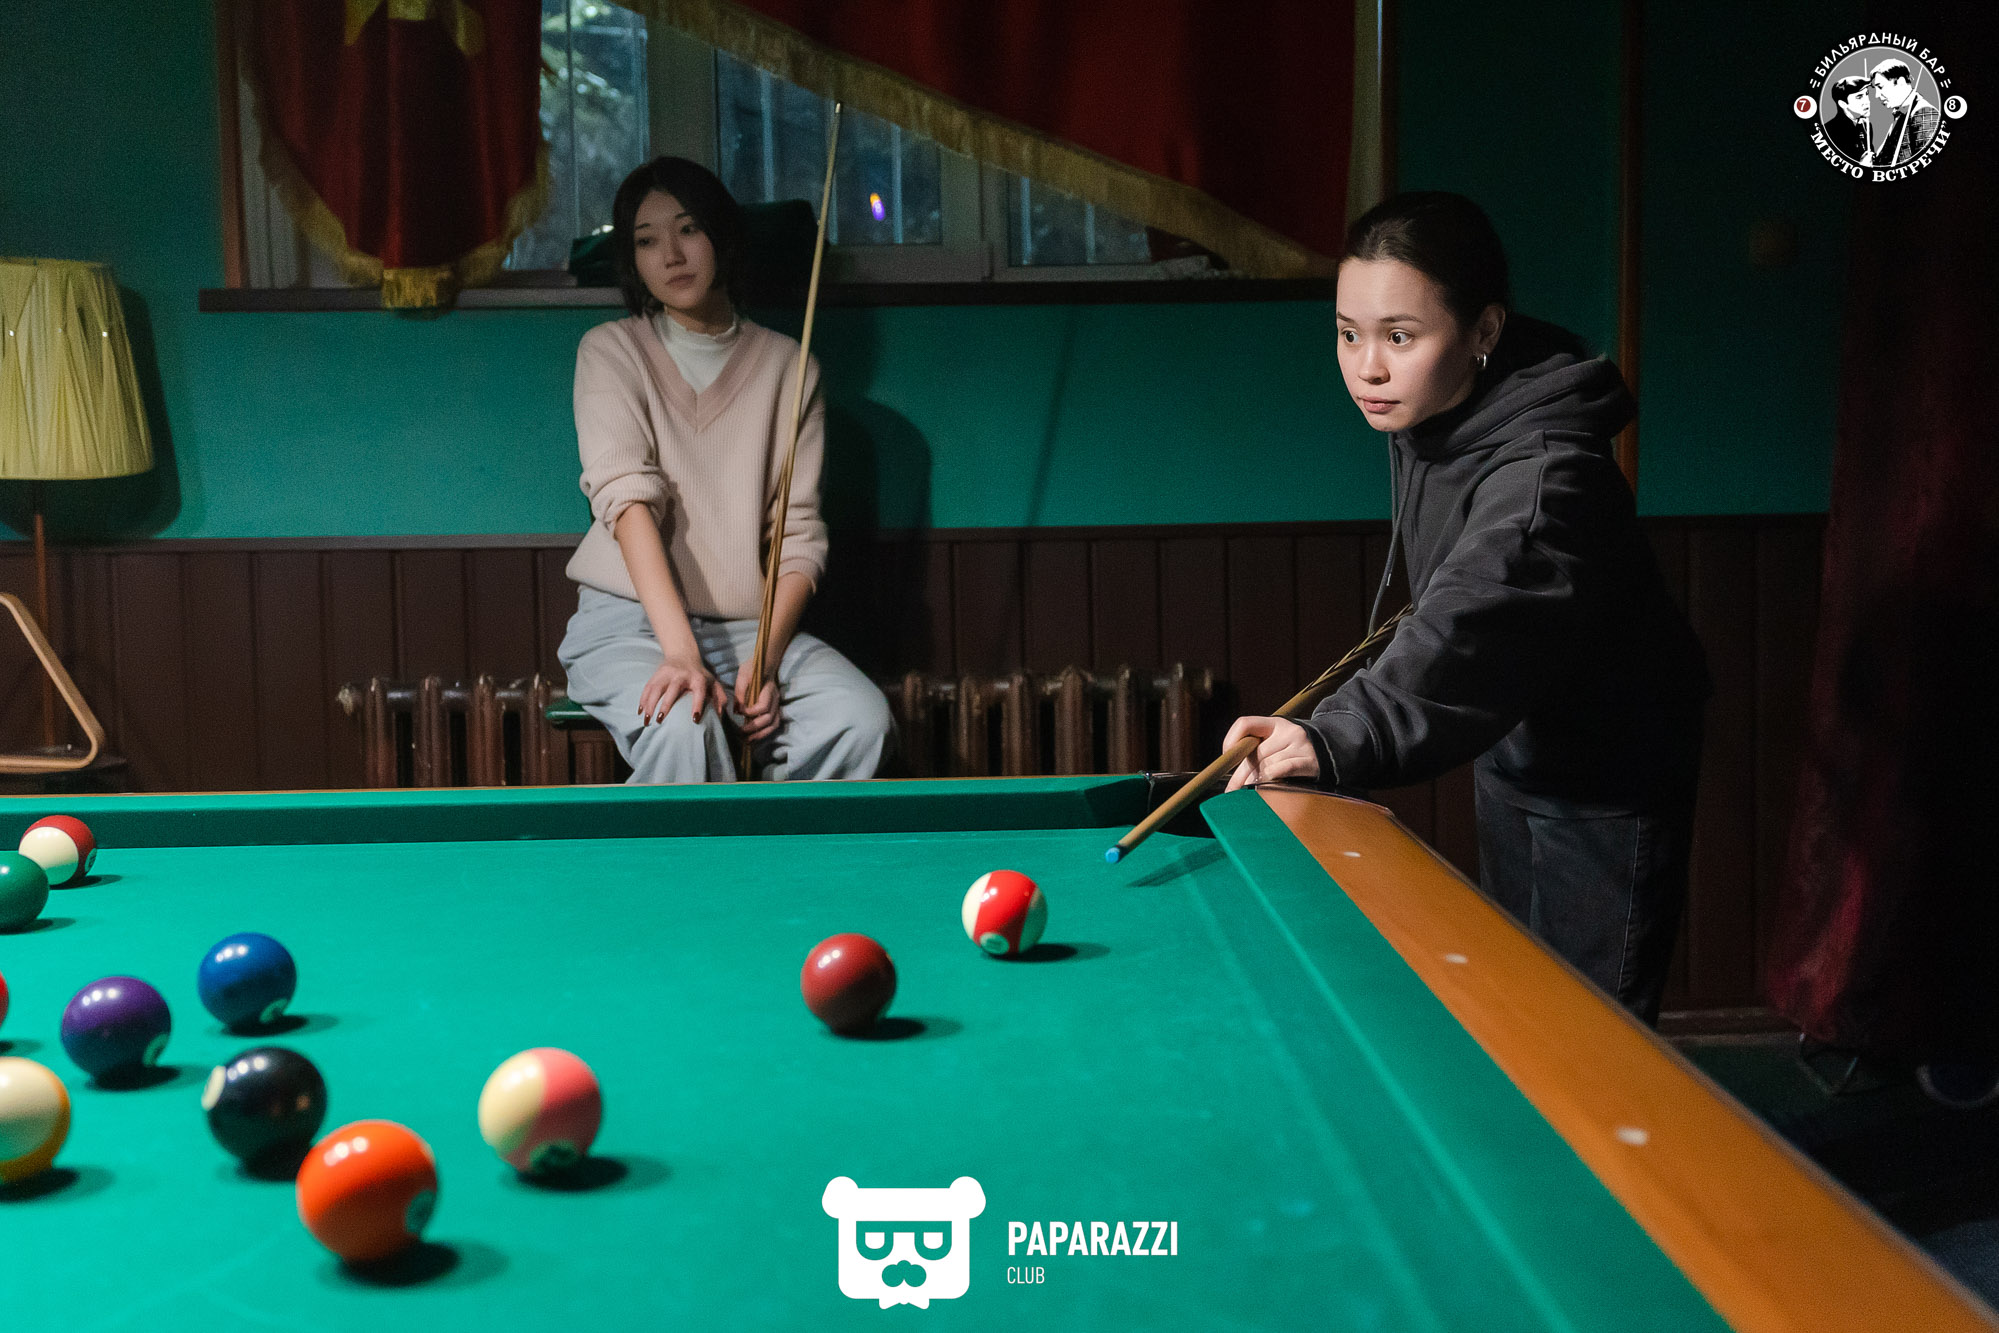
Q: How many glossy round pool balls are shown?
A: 11